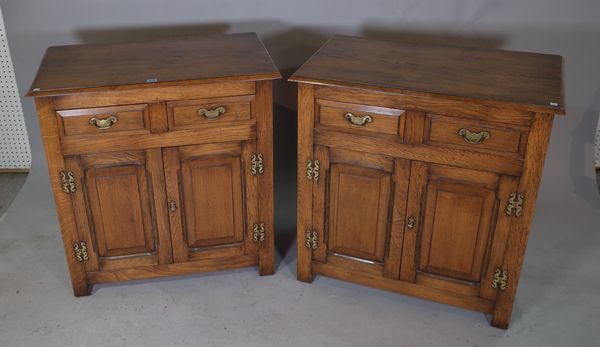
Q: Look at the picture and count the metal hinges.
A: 8